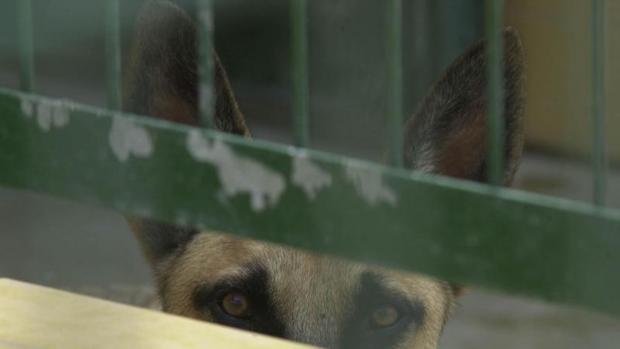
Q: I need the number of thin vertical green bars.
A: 7